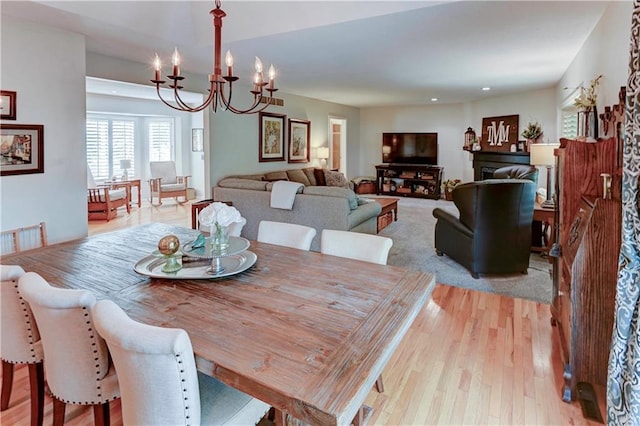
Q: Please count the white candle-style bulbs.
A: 6